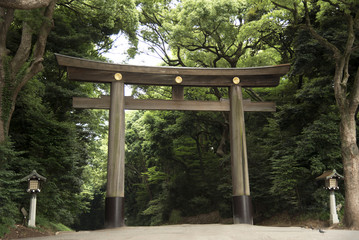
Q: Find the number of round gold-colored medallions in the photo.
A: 3